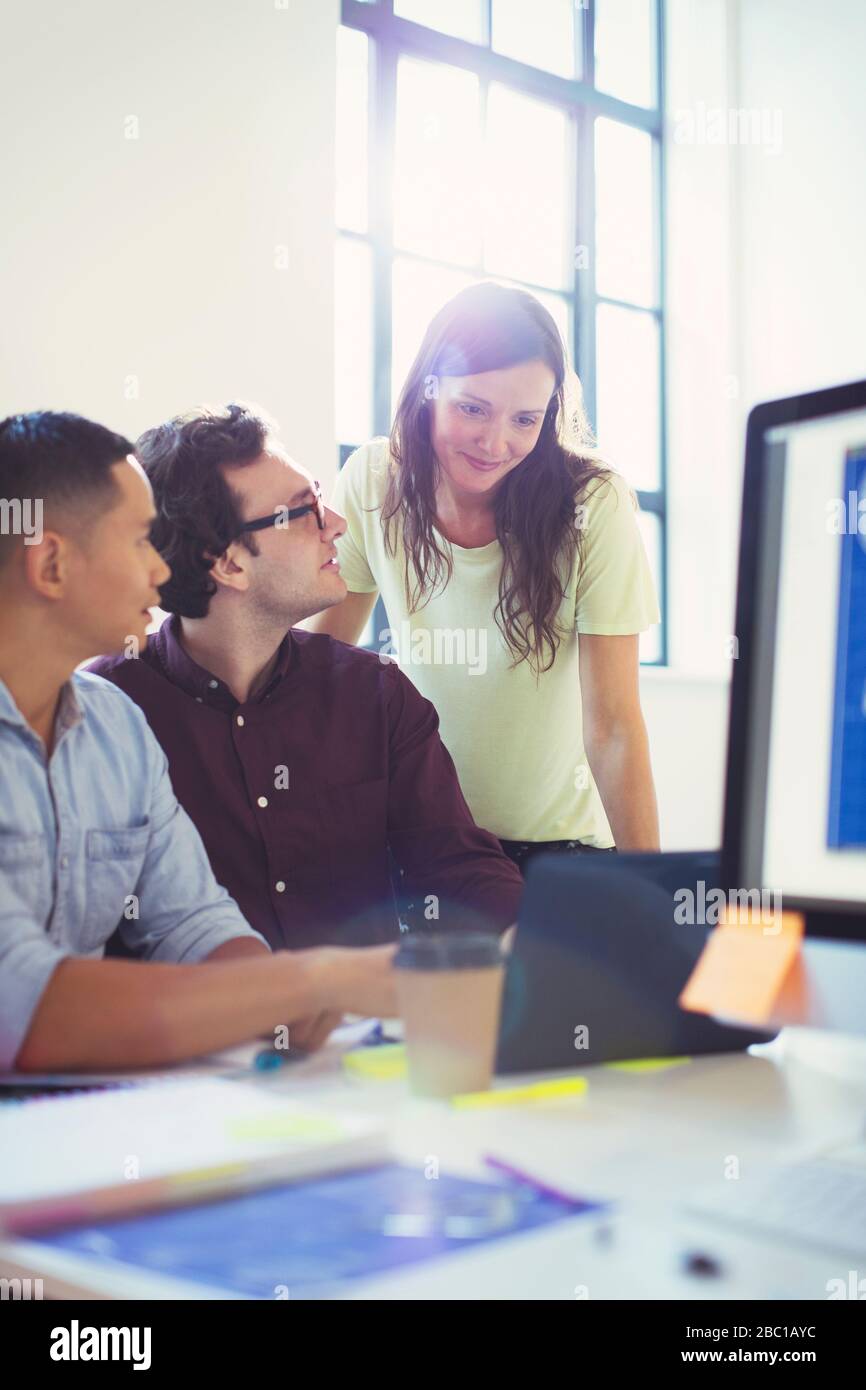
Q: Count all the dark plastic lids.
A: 1